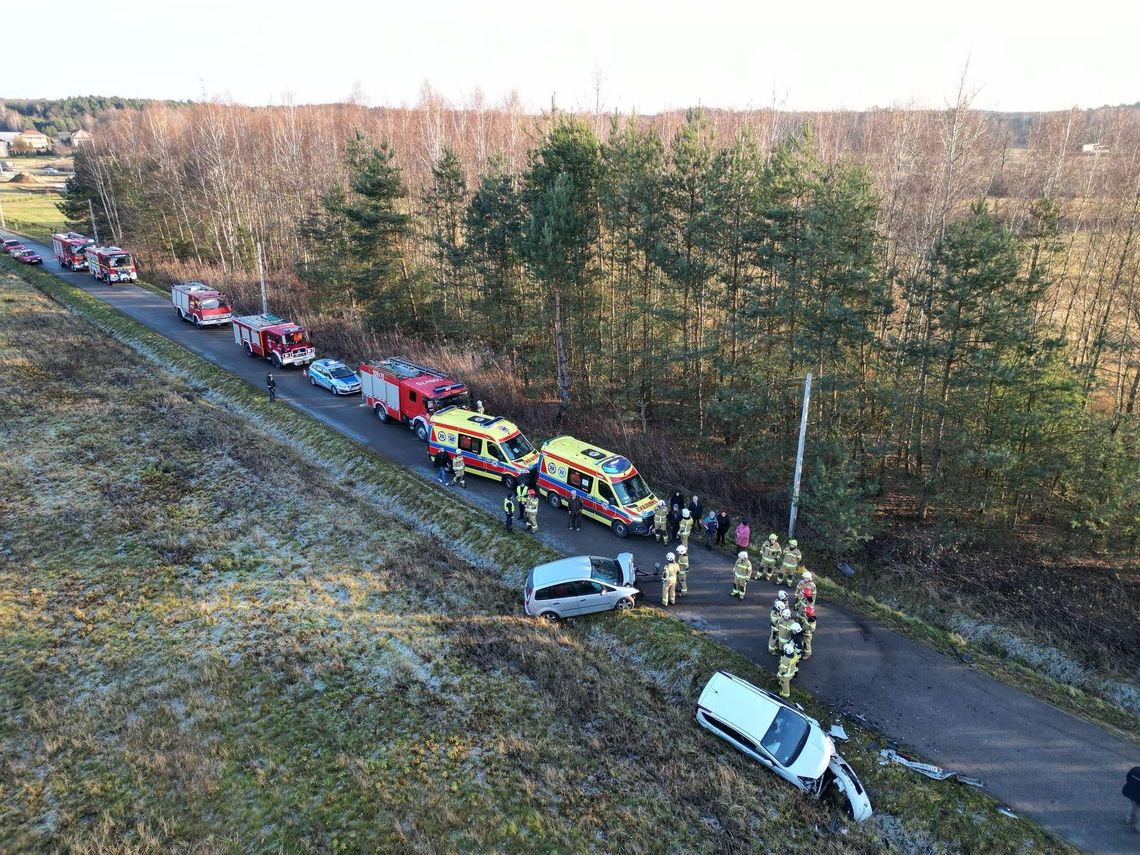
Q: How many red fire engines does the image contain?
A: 5